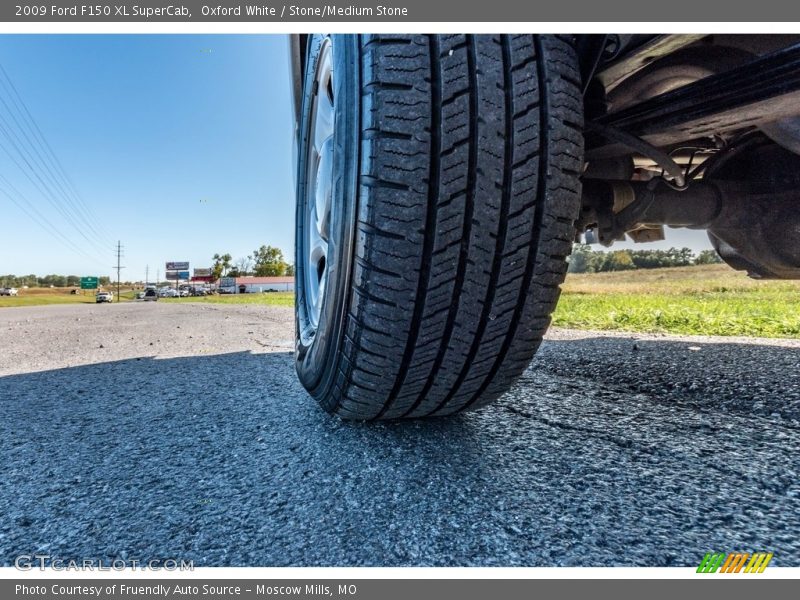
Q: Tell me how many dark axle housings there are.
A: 1